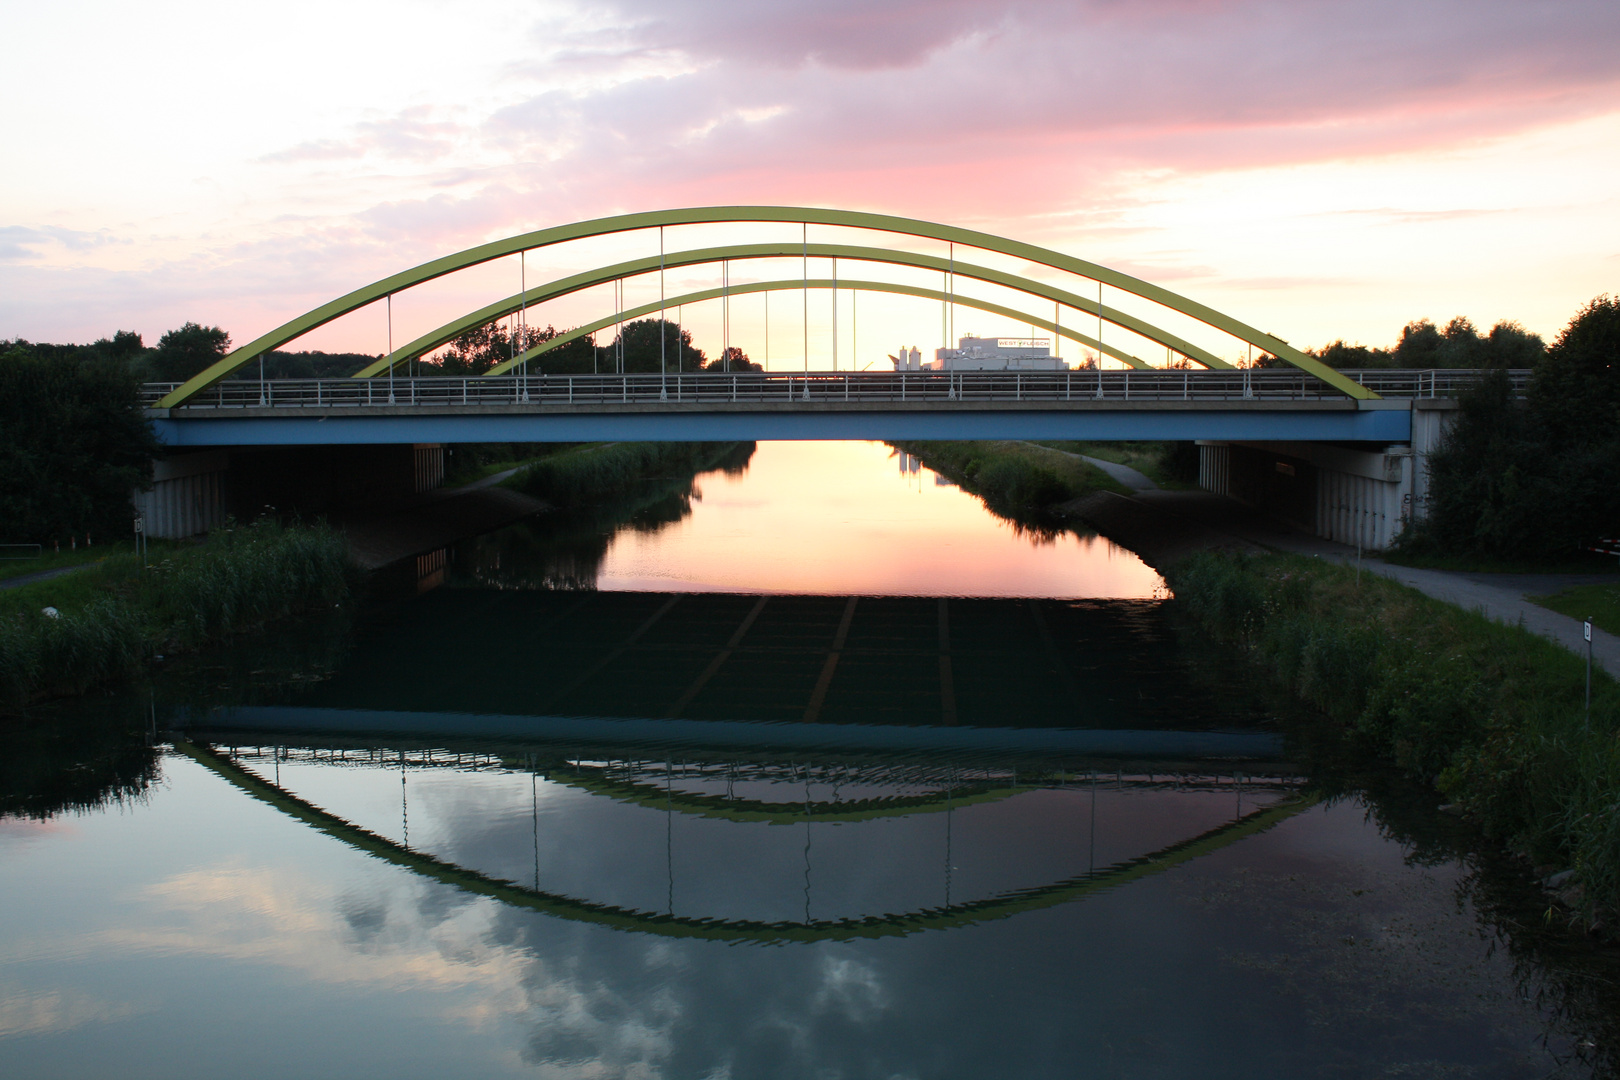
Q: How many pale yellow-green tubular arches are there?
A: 3